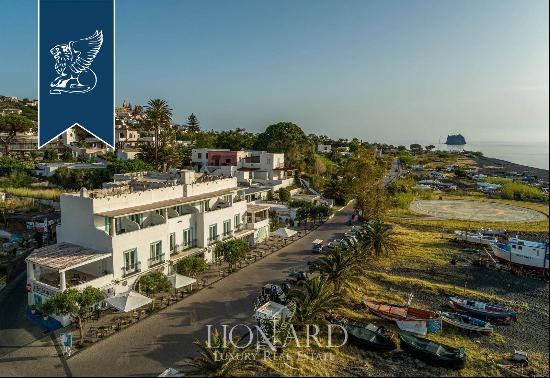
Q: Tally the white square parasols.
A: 3